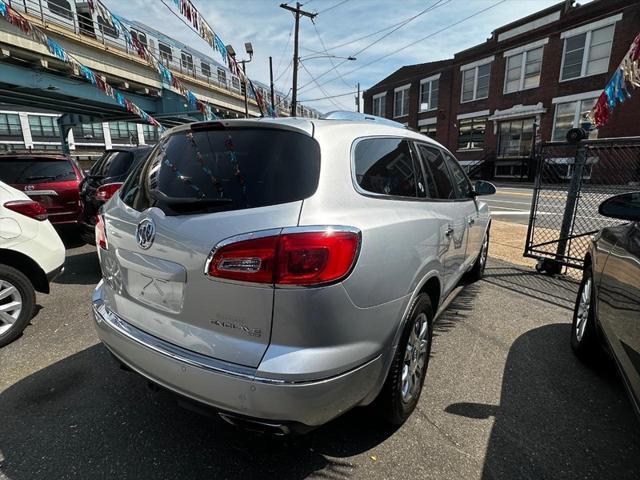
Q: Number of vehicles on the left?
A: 3